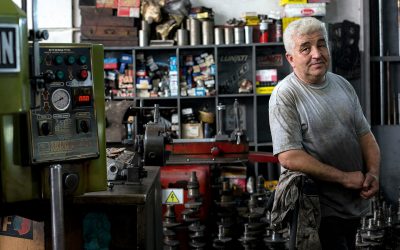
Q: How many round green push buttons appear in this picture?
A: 4